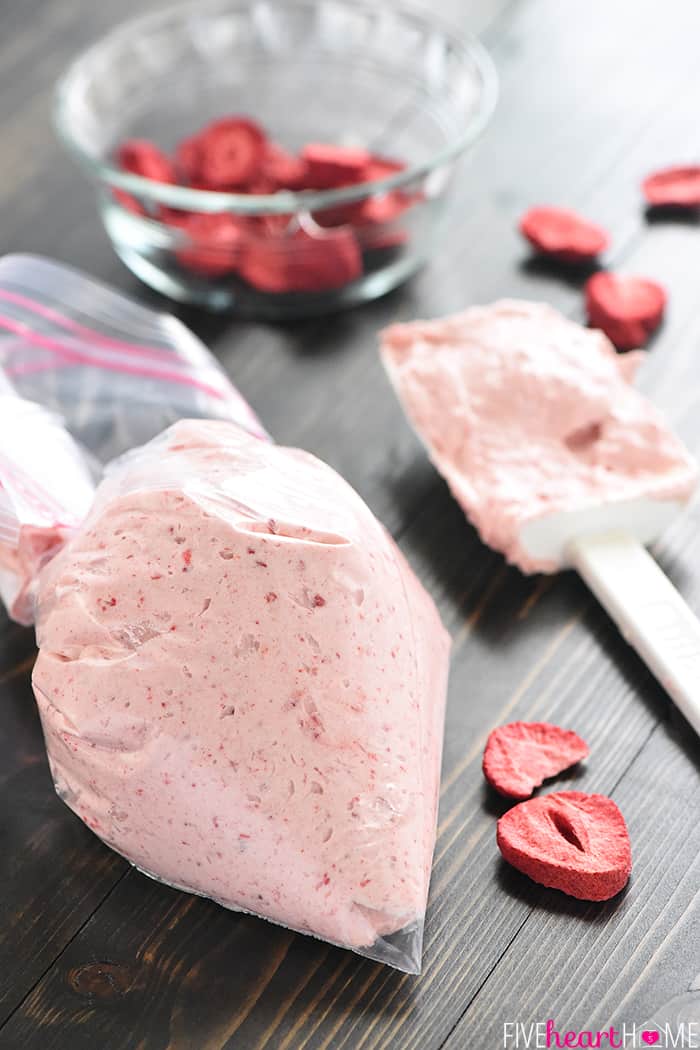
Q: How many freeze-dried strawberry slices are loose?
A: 5